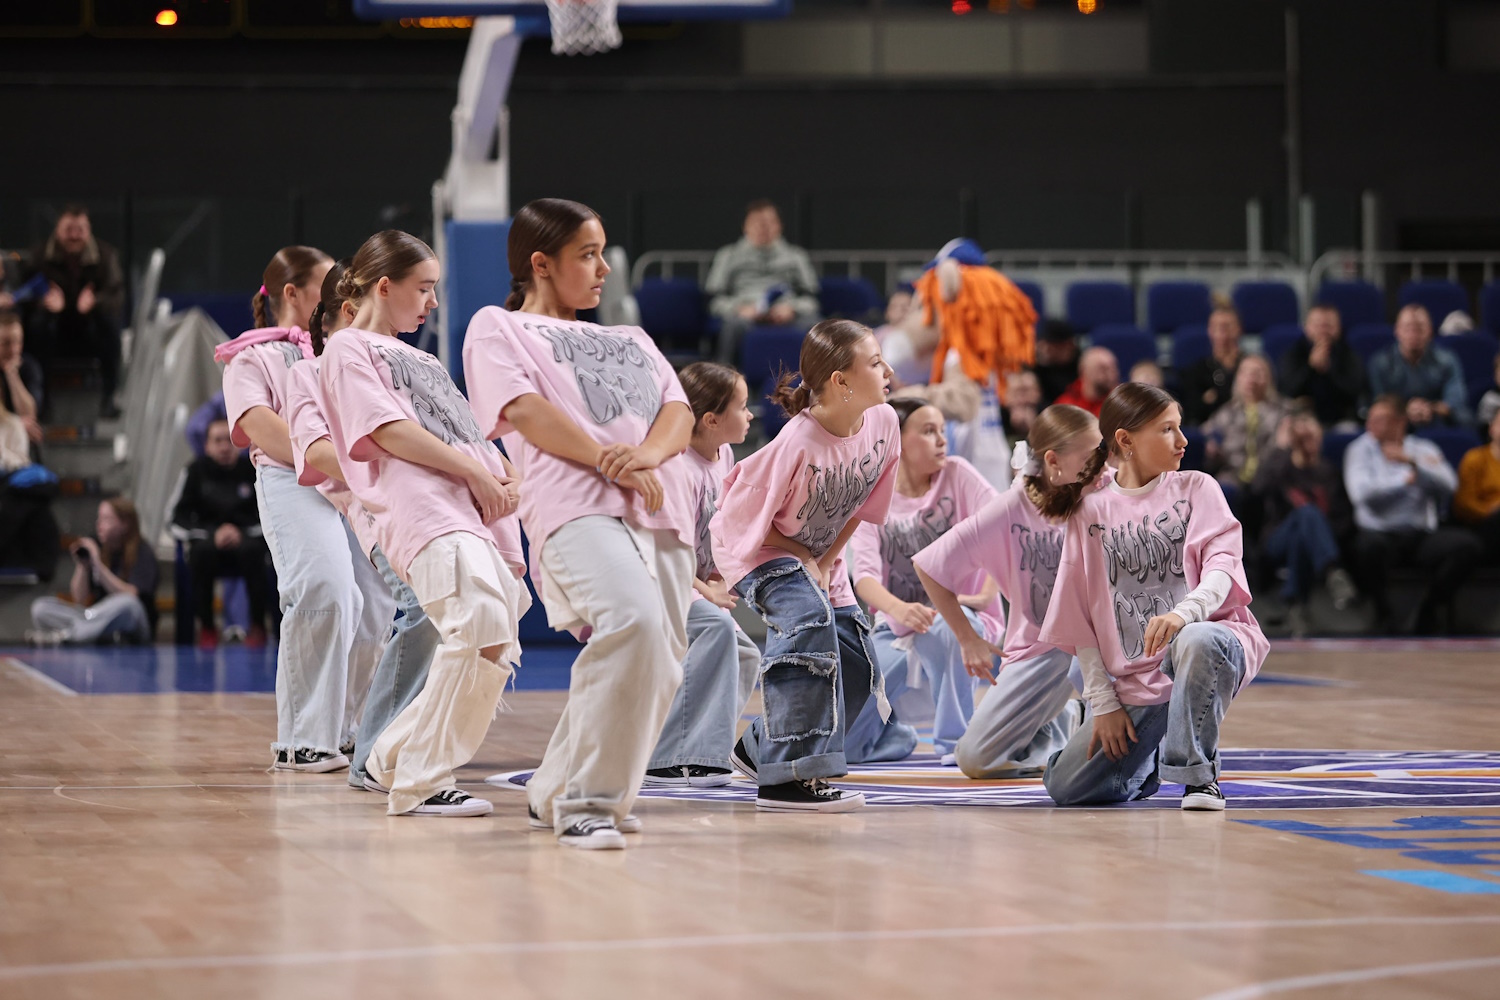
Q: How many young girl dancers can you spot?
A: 9